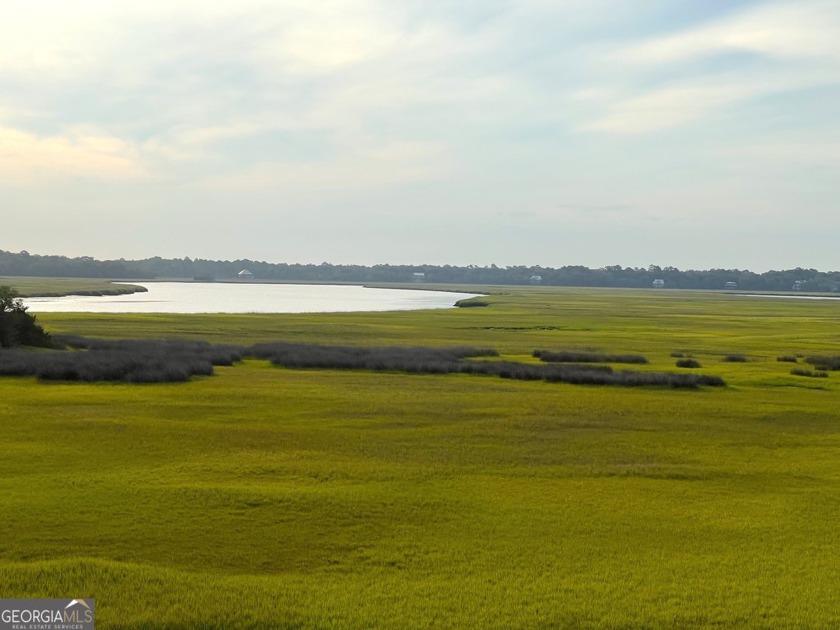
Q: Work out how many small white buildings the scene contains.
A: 6